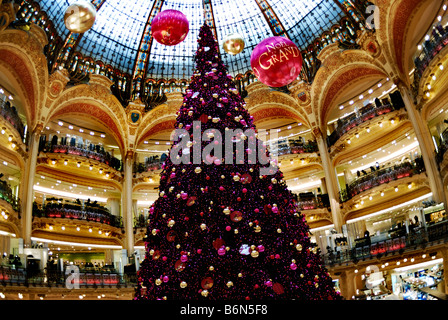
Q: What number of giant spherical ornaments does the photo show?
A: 4